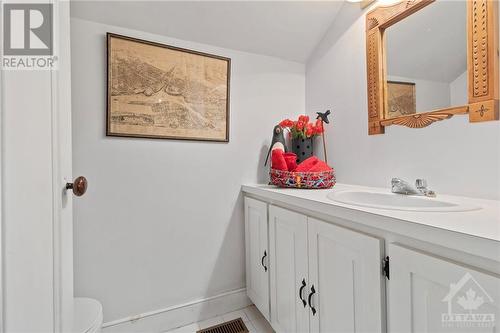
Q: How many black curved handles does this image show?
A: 3